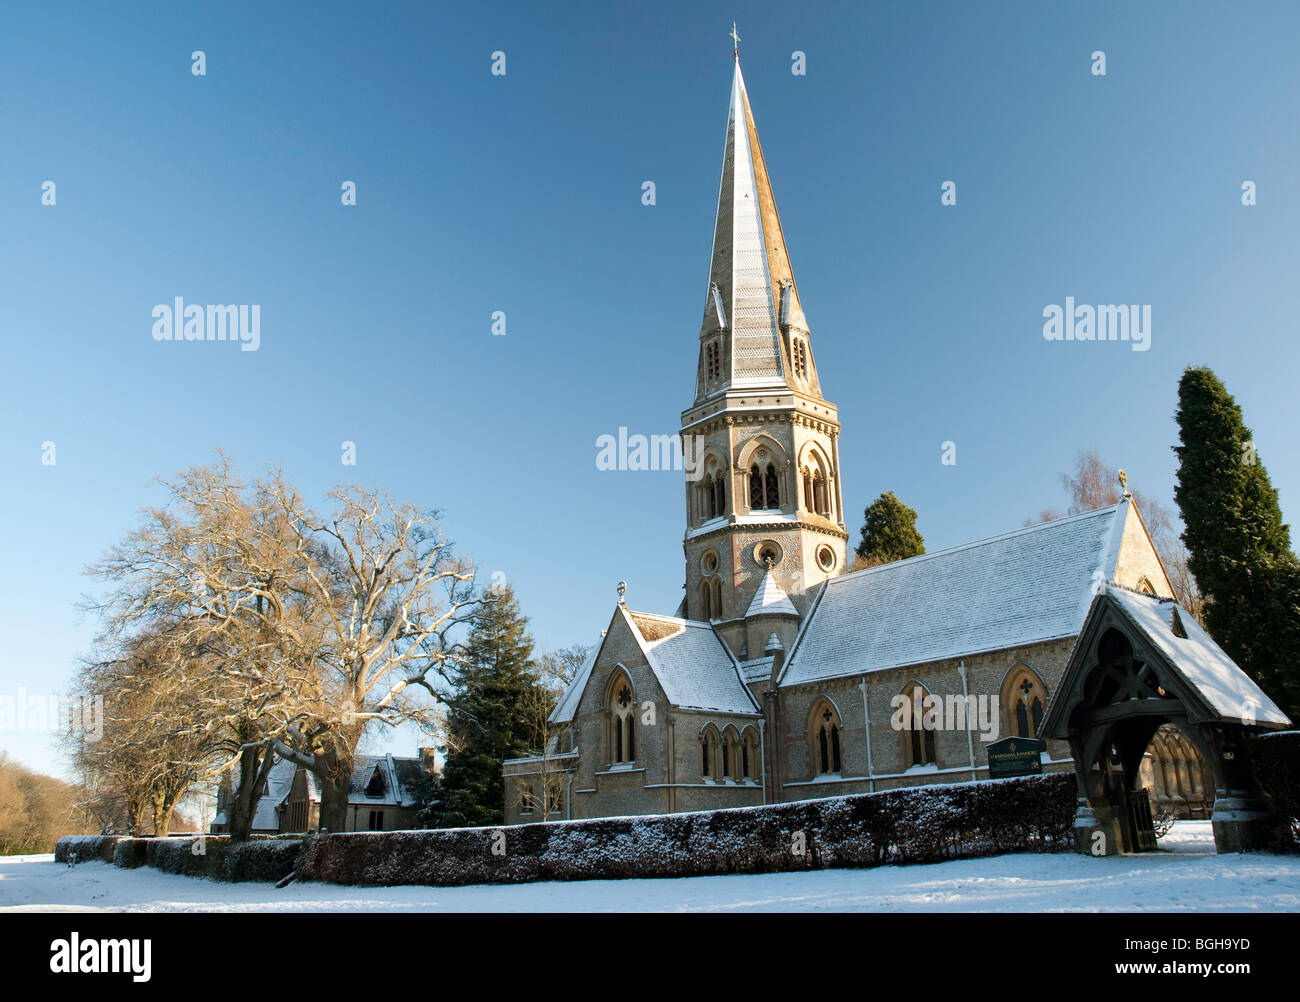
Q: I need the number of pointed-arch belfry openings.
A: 3